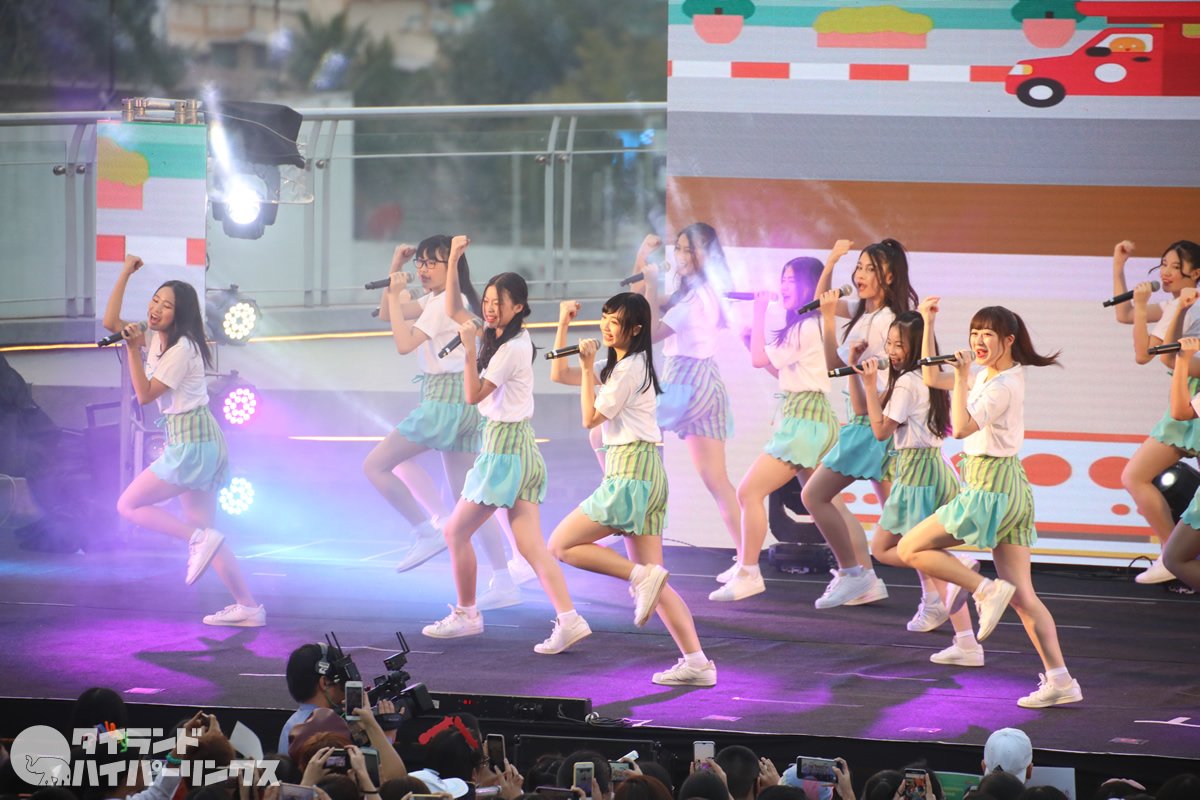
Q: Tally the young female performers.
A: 11